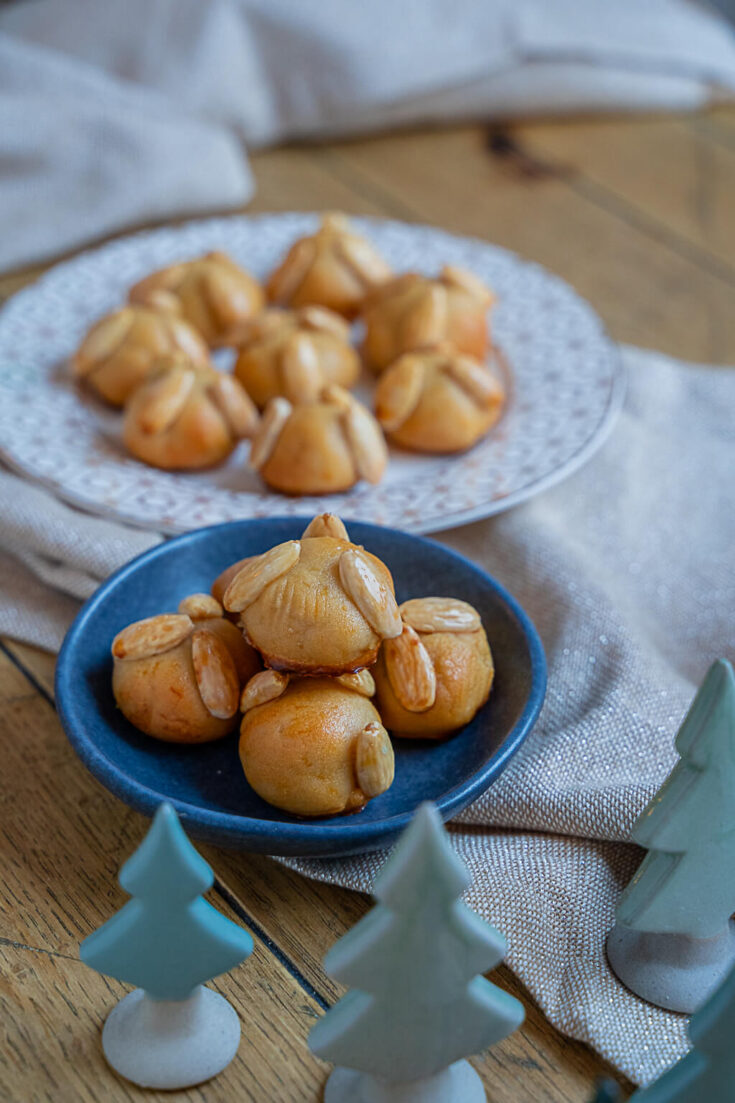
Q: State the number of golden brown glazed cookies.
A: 13